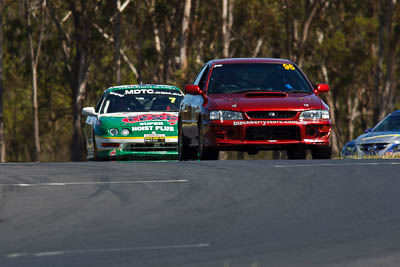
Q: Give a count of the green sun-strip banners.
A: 1